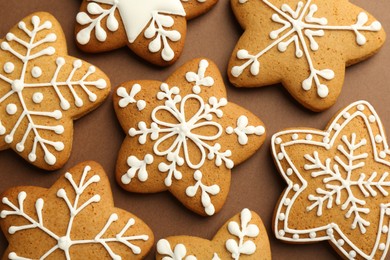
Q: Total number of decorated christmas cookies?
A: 7